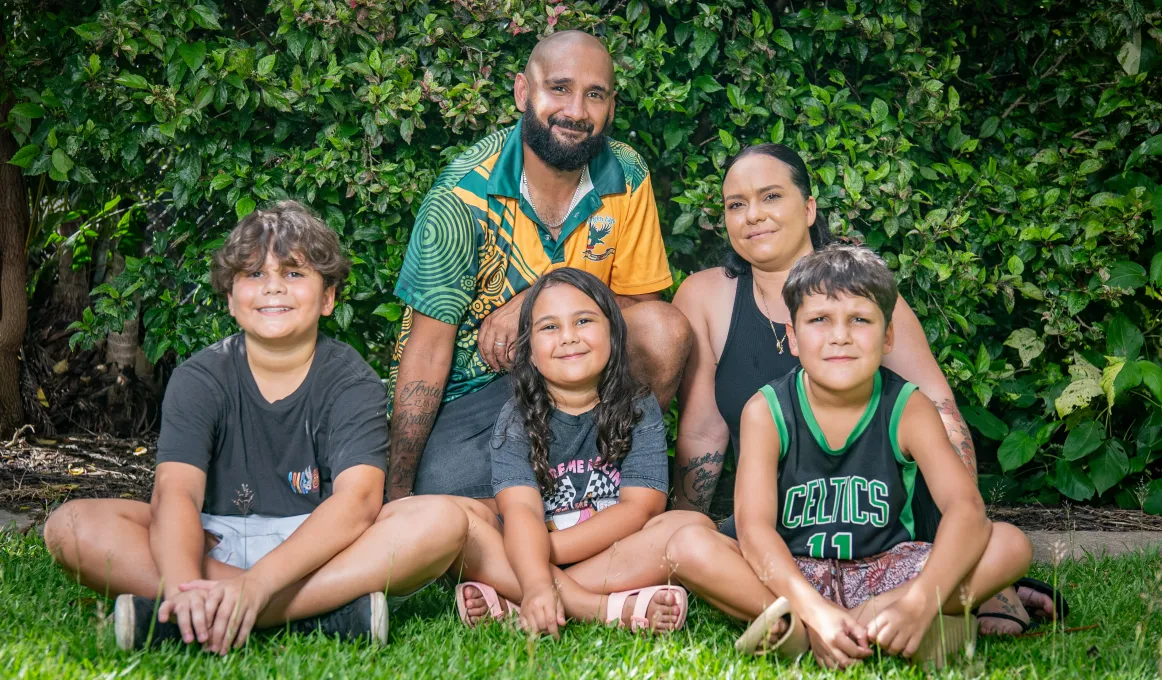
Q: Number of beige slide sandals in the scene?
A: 2